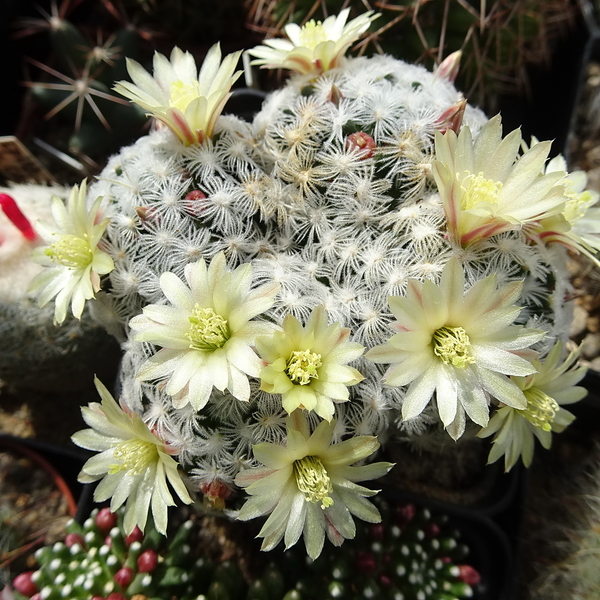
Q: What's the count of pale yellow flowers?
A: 11